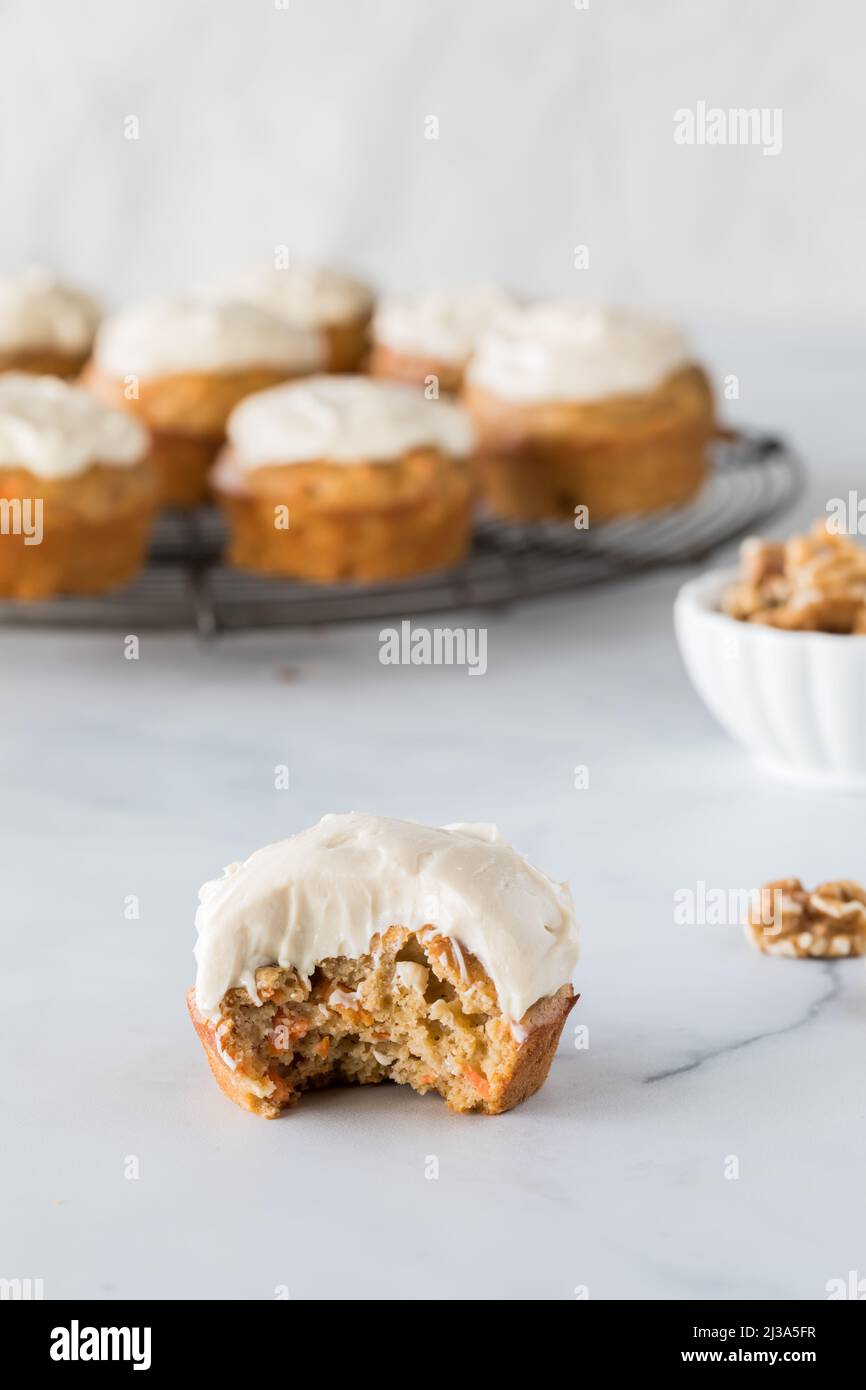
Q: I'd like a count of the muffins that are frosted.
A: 8